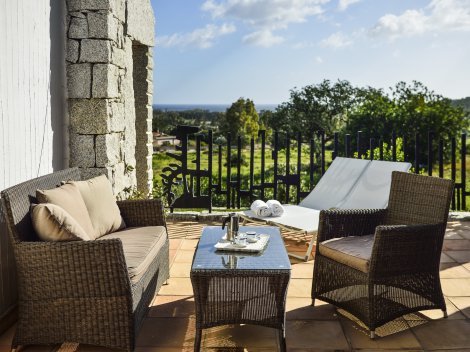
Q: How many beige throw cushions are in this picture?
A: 3